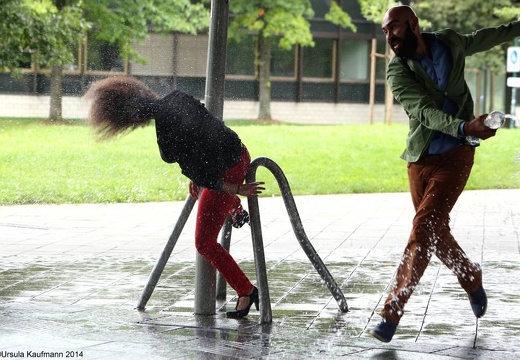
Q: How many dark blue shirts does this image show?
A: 1